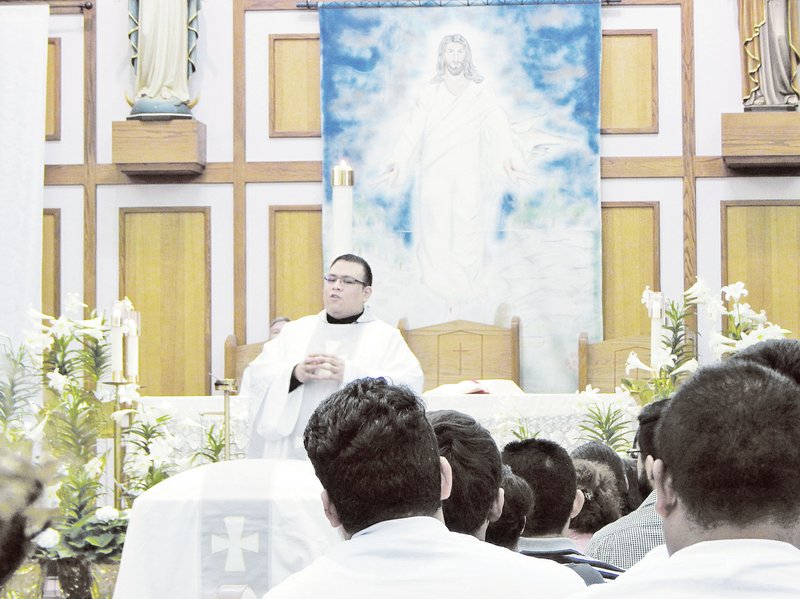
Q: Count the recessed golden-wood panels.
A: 8